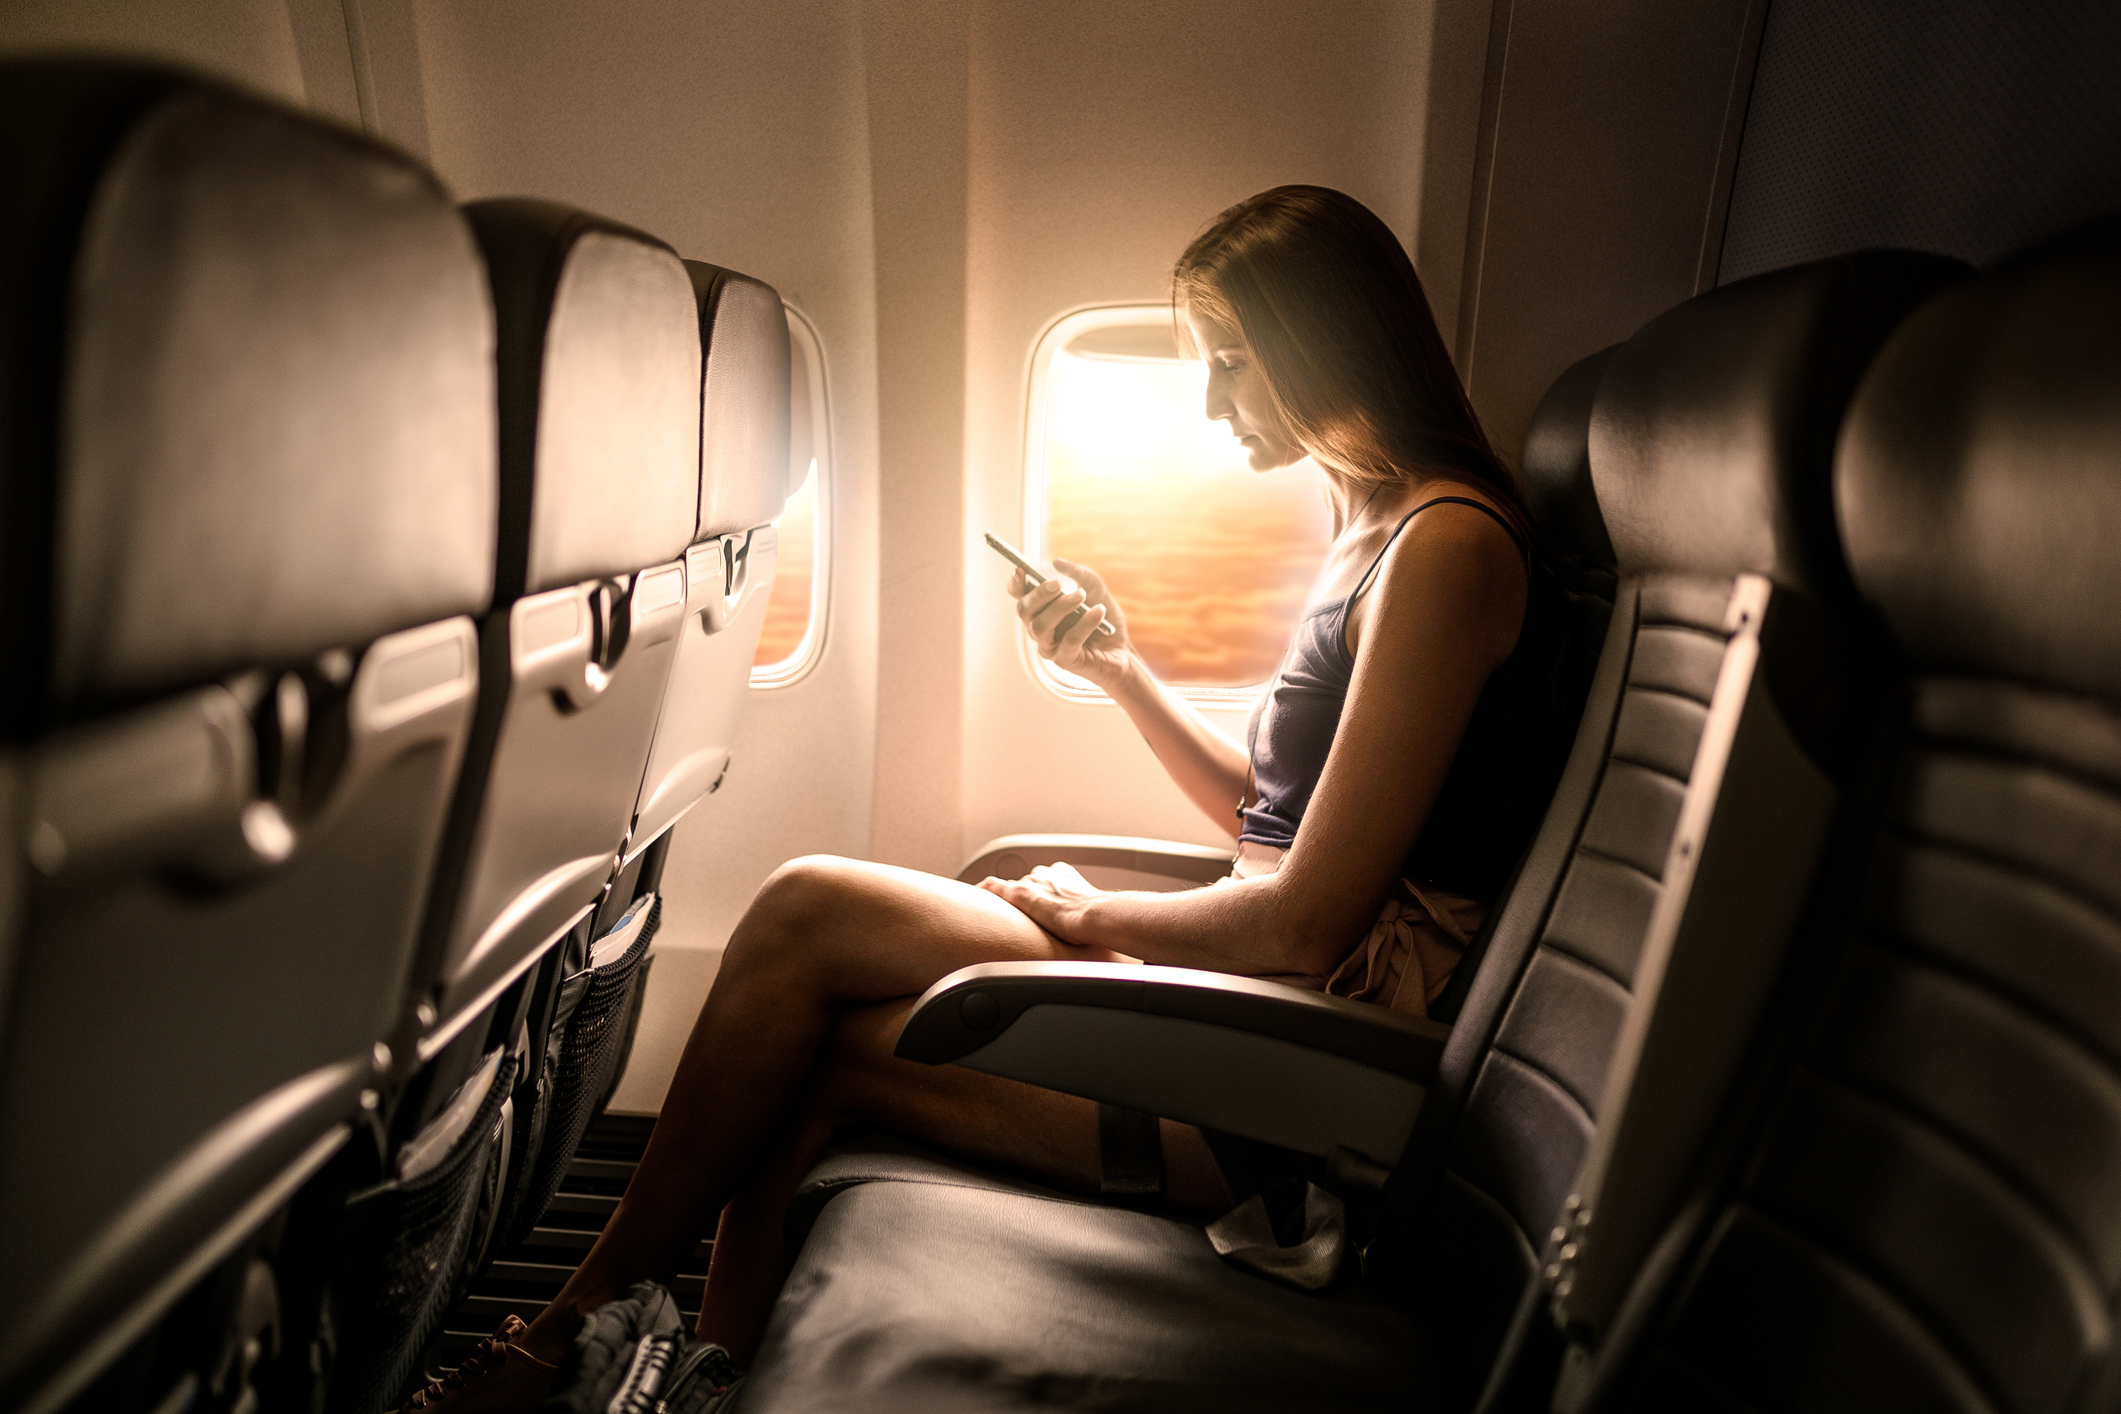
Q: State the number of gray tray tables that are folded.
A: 3